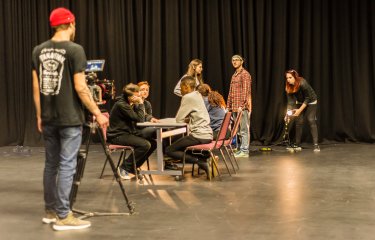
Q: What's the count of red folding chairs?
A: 3